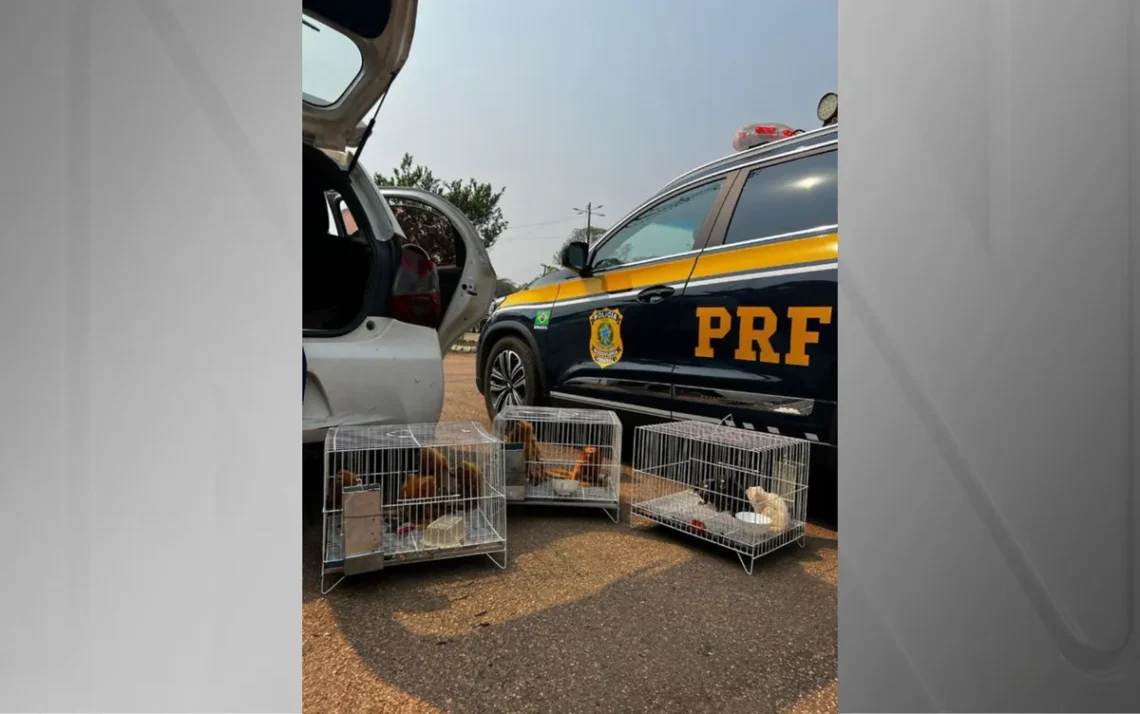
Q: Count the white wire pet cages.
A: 3